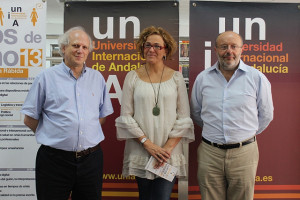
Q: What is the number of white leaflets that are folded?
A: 1